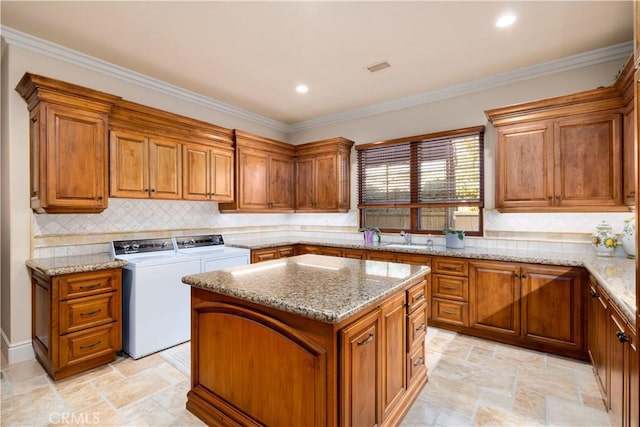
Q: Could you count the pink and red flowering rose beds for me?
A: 0